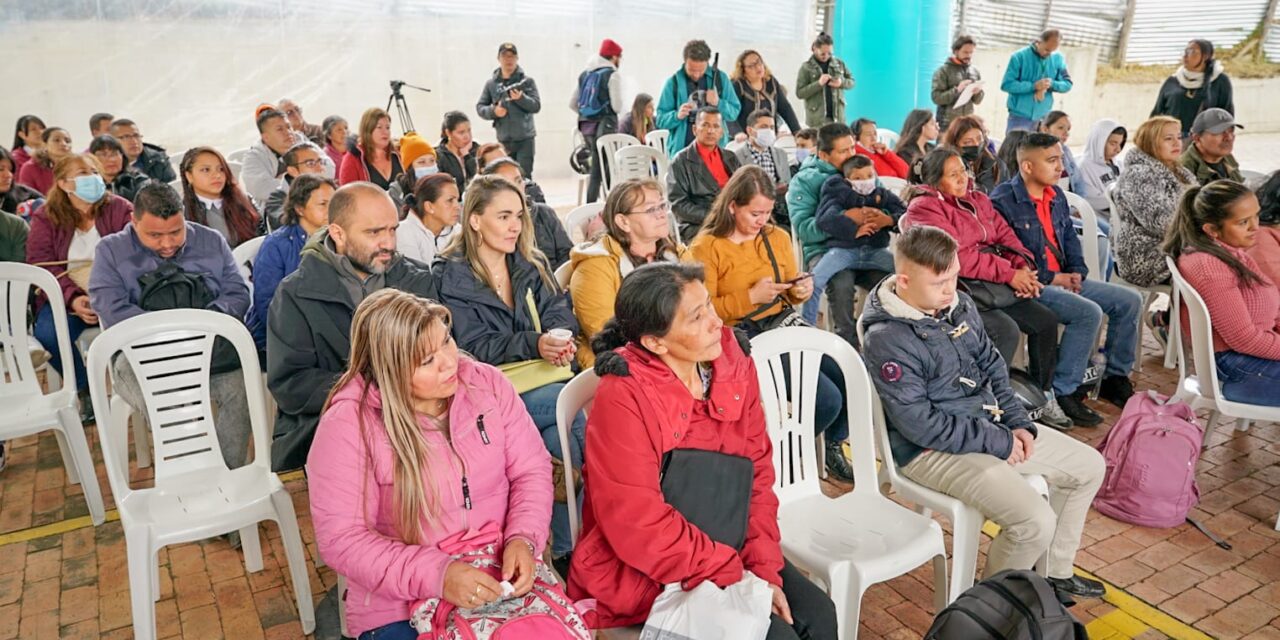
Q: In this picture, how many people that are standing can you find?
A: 8